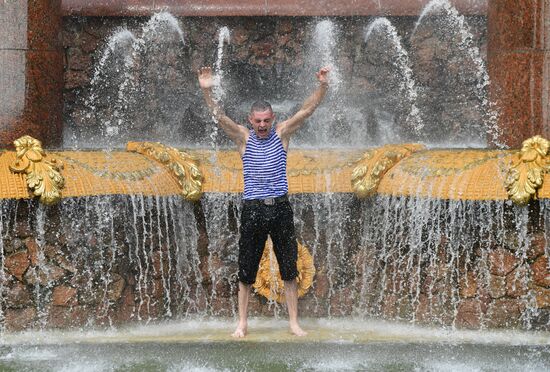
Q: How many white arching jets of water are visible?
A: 6